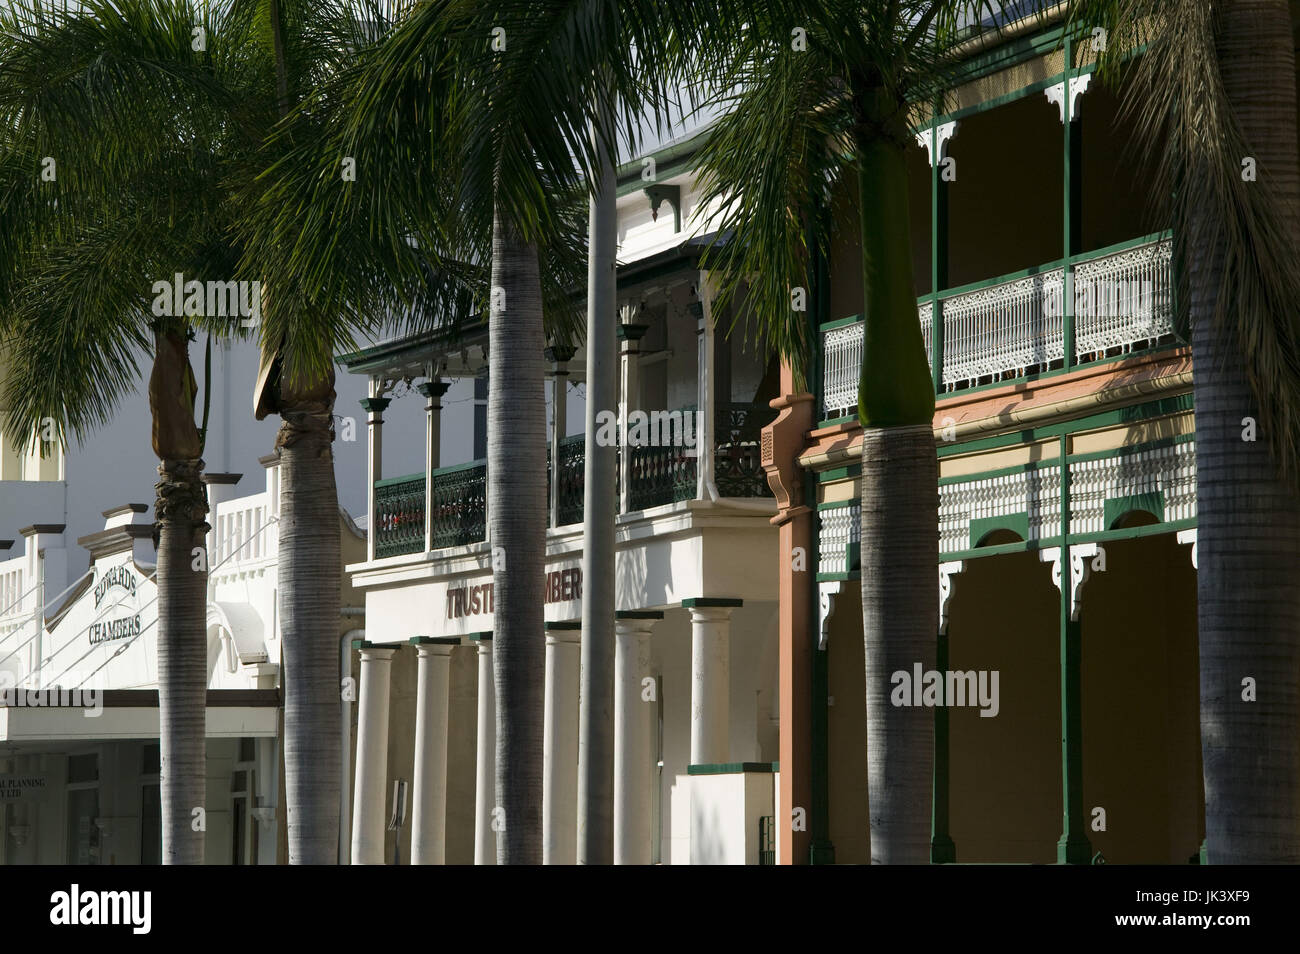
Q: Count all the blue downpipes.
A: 0